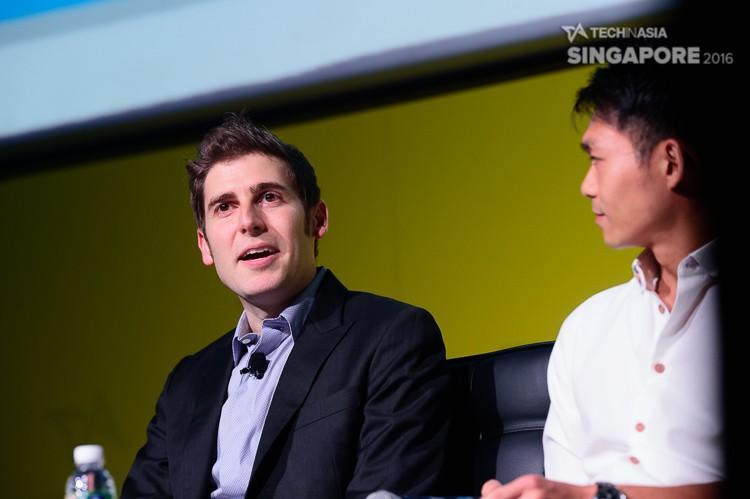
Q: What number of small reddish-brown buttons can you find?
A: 4